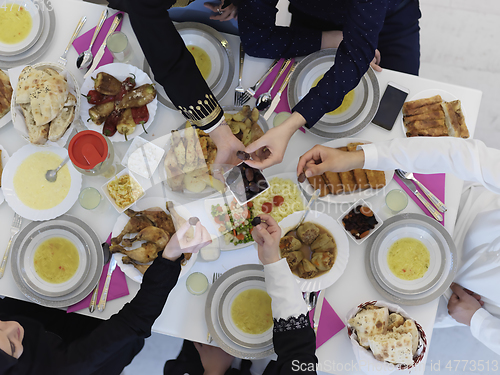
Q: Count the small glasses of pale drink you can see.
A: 5